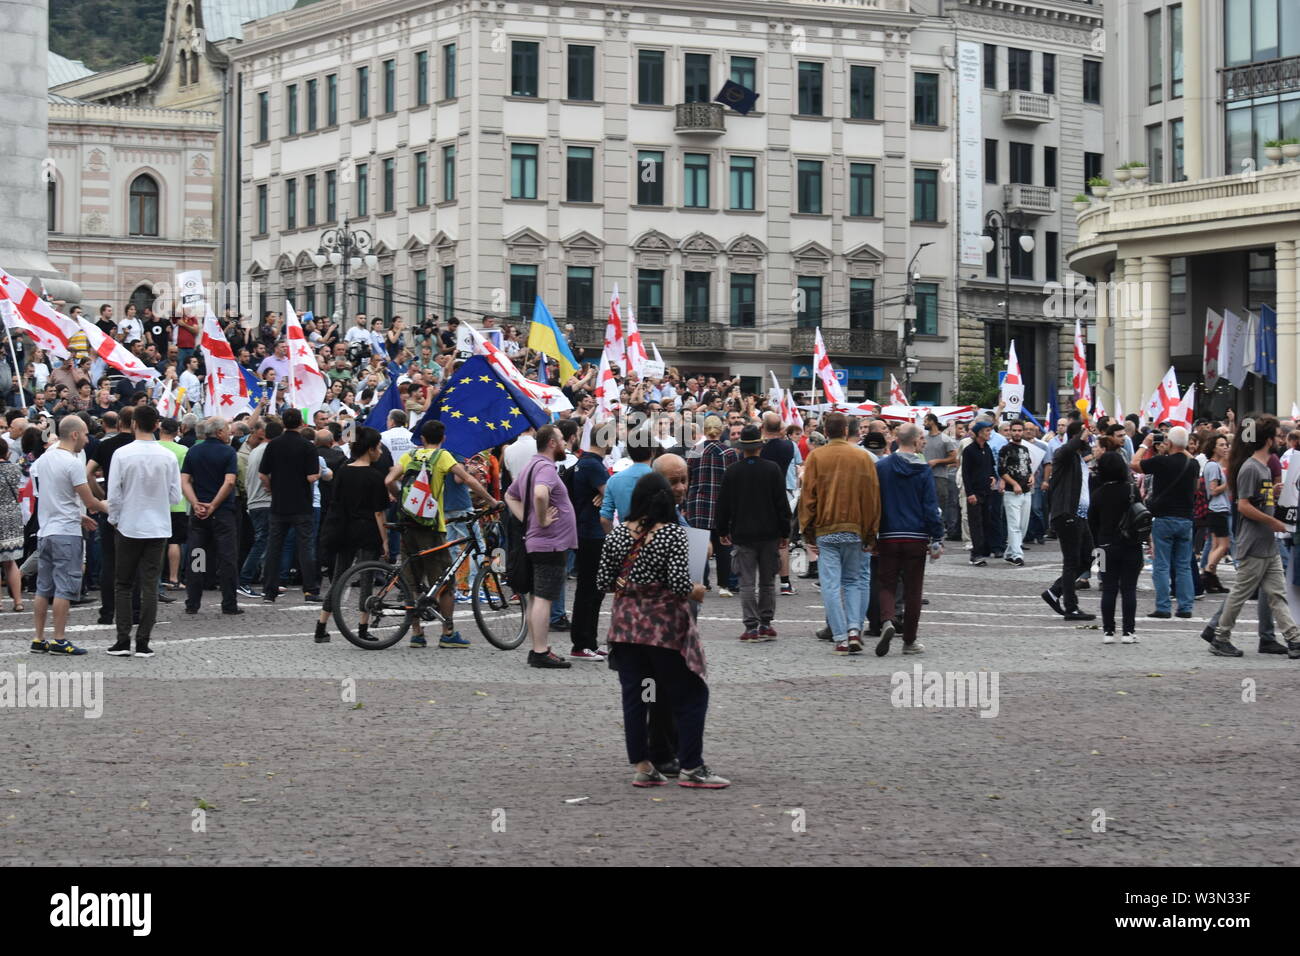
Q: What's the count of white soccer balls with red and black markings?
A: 0